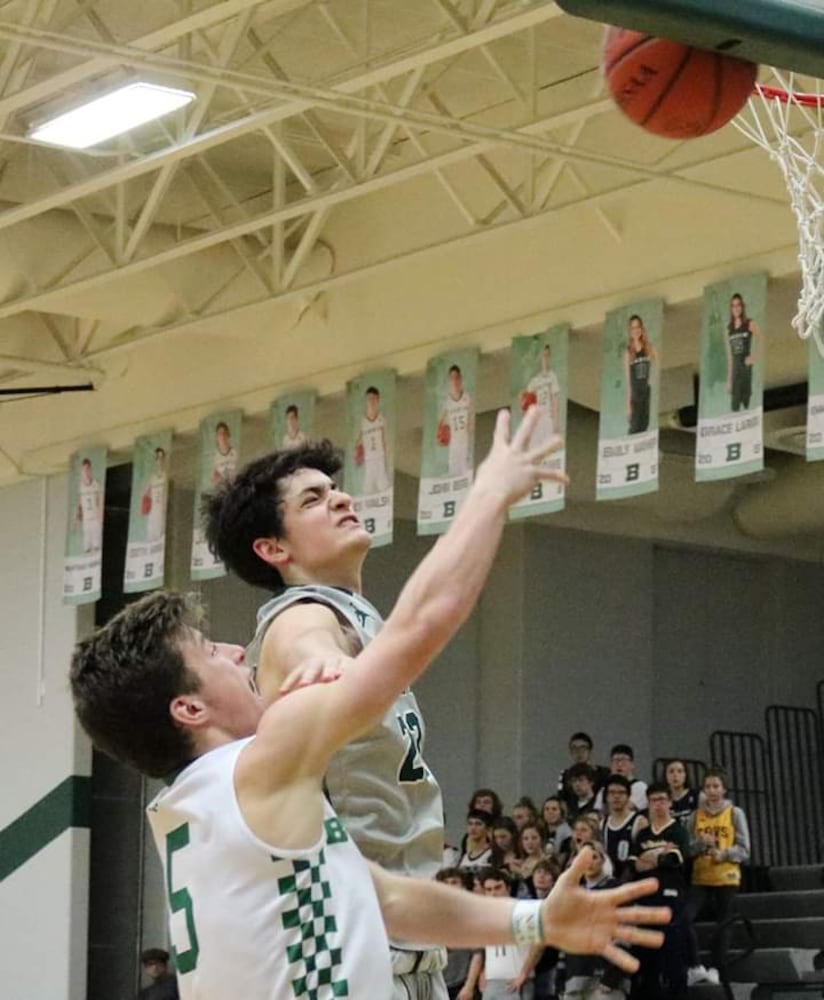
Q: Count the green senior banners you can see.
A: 10